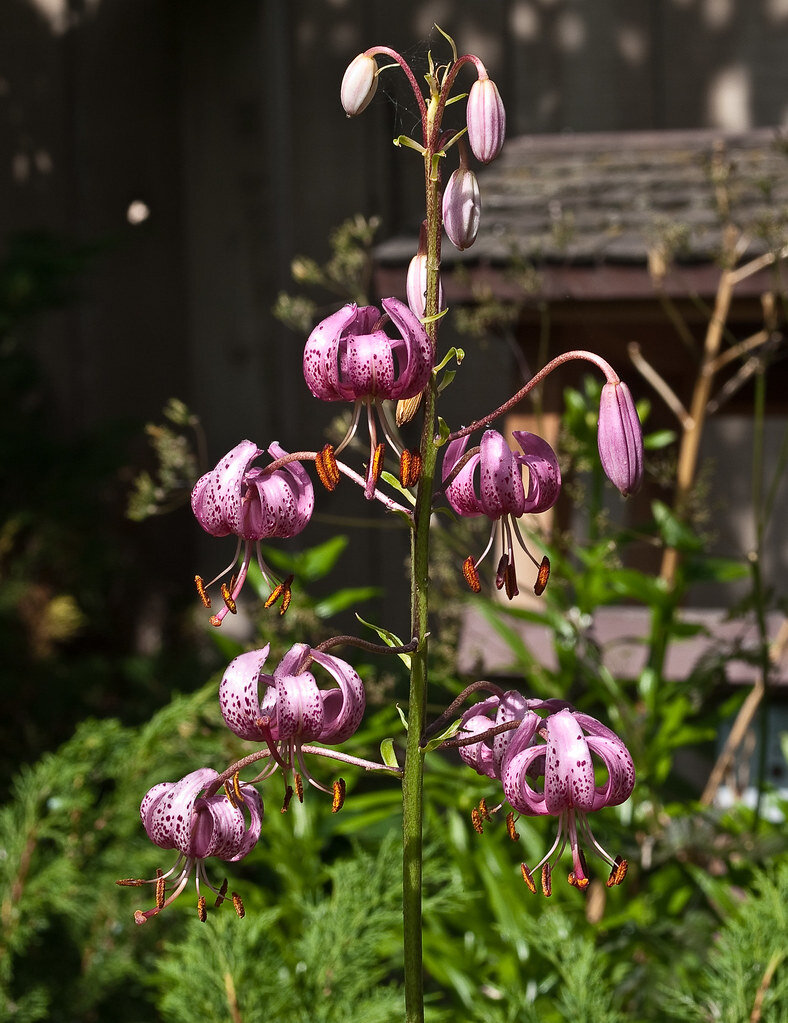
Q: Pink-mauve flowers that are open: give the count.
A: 7